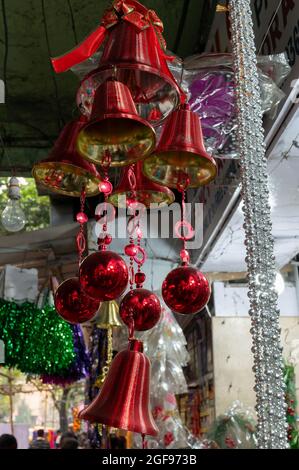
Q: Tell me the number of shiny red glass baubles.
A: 4